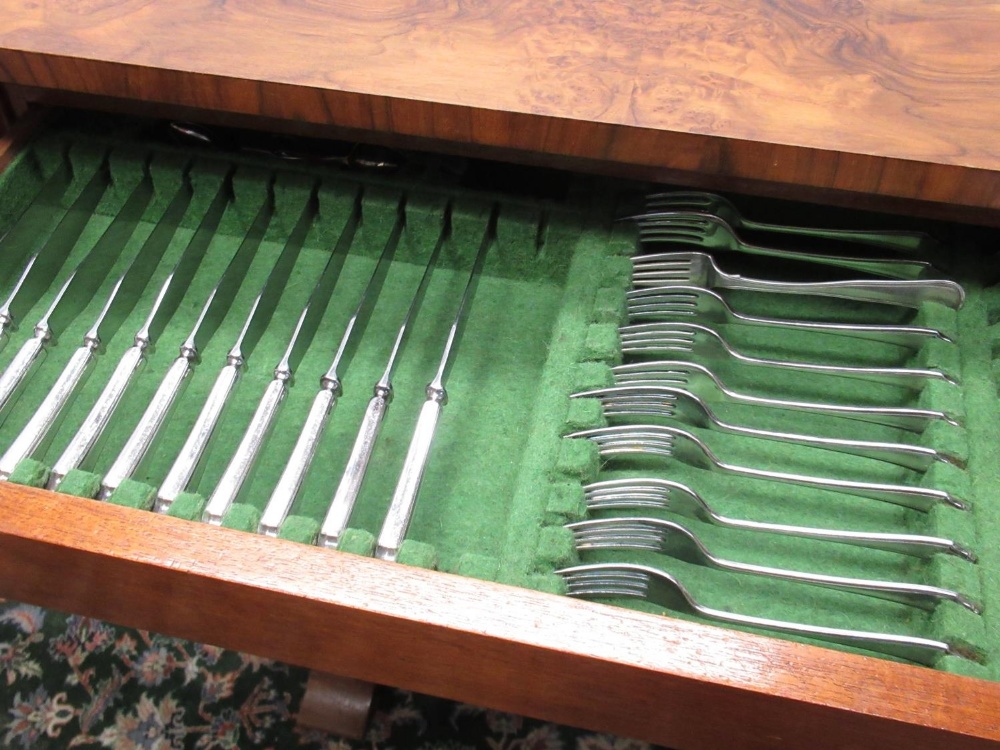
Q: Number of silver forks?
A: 11